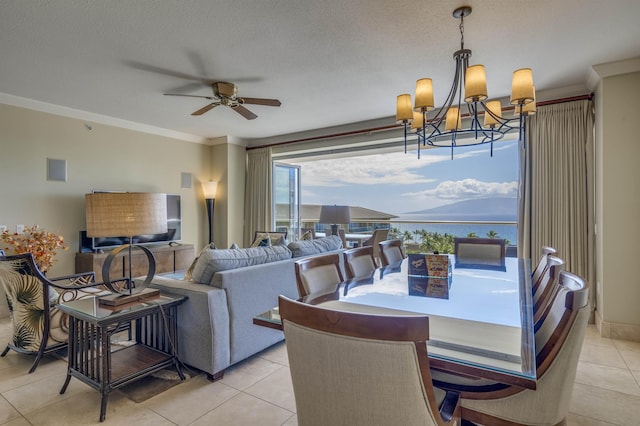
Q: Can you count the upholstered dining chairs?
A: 8